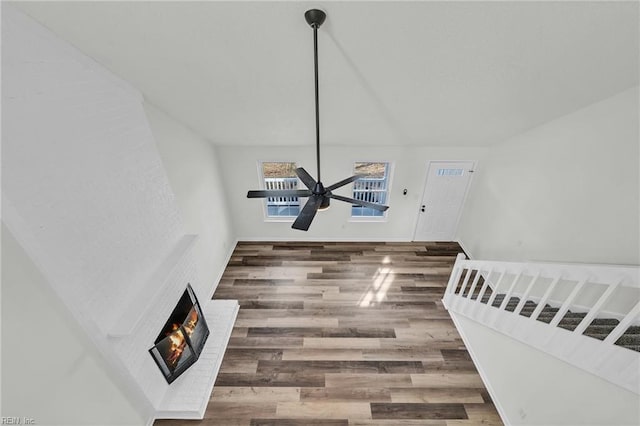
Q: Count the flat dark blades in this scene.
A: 5